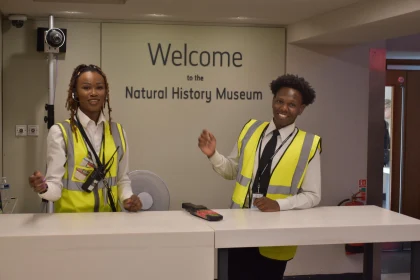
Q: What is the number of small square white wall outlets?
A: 2